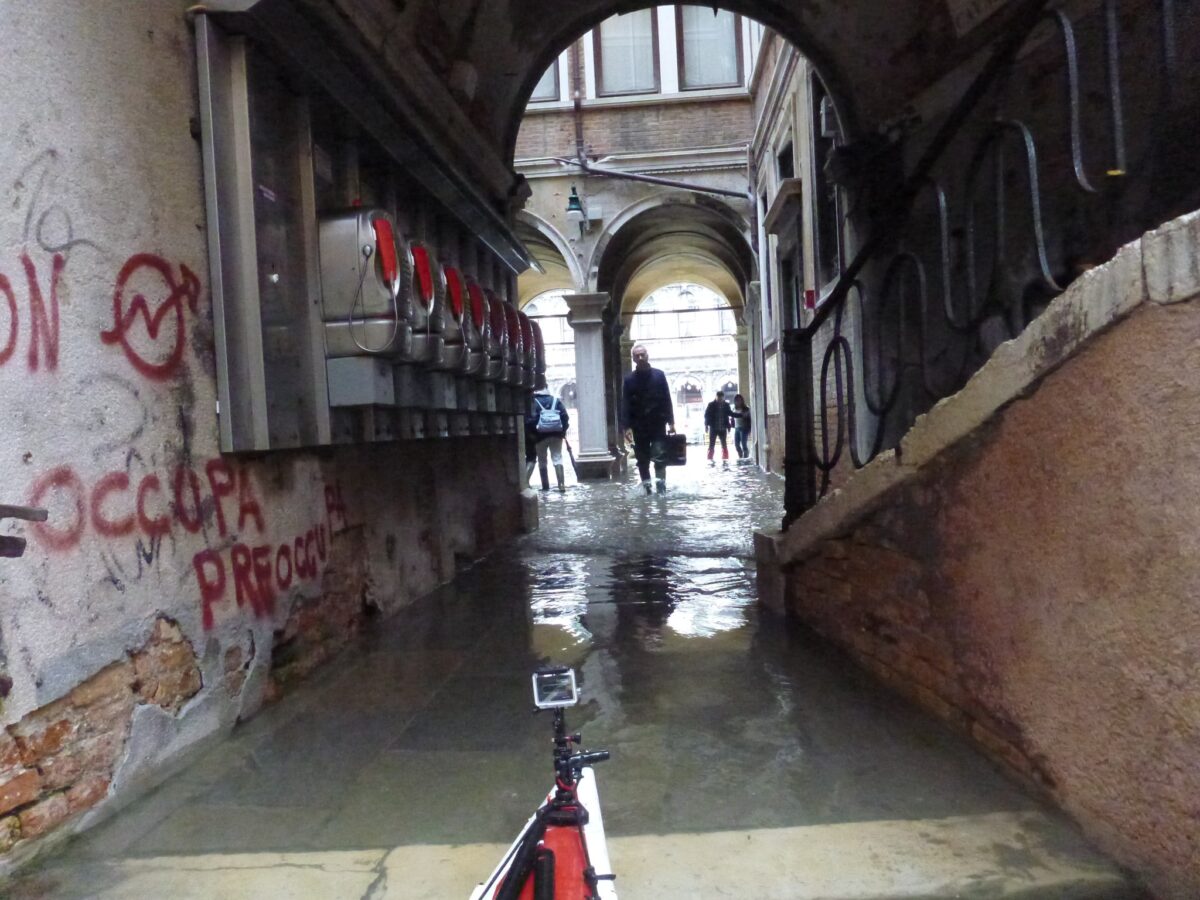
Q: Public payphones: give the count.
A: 8